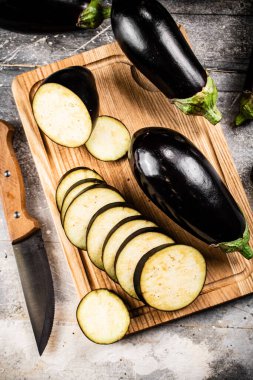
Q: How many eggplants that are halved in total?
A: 1